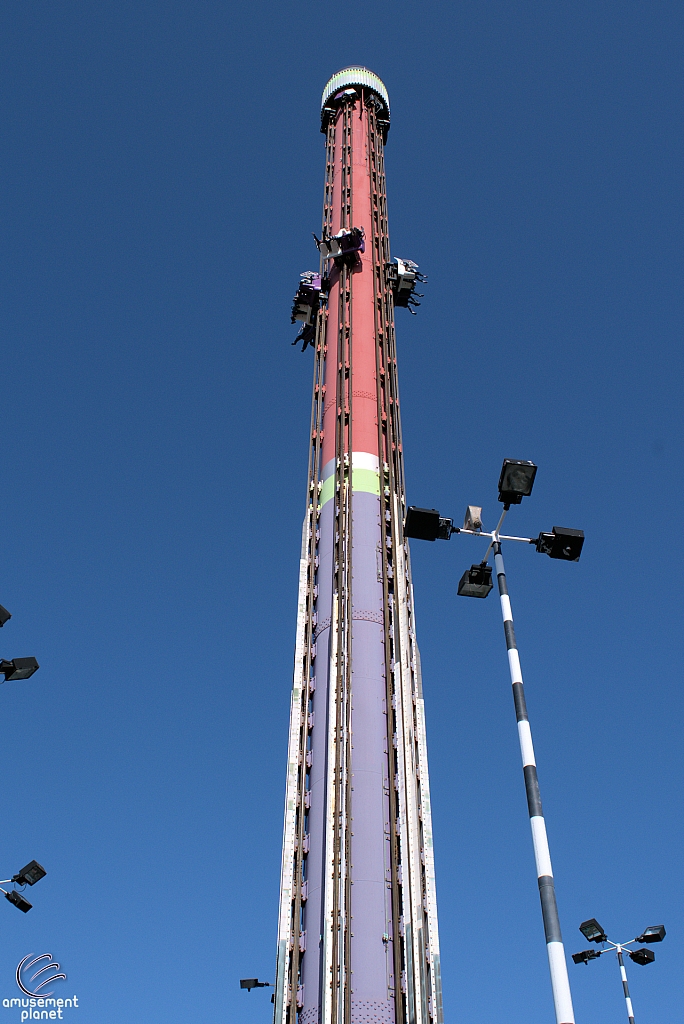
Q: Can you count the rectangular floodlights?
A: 13